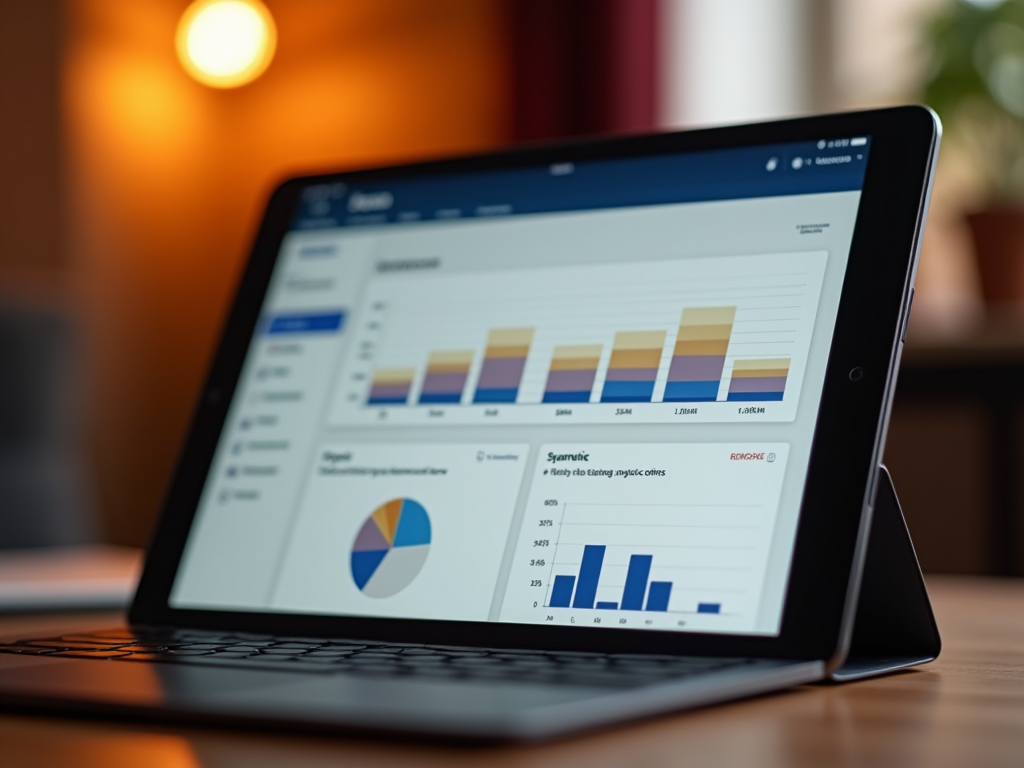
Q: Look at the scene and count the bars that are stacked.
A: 7